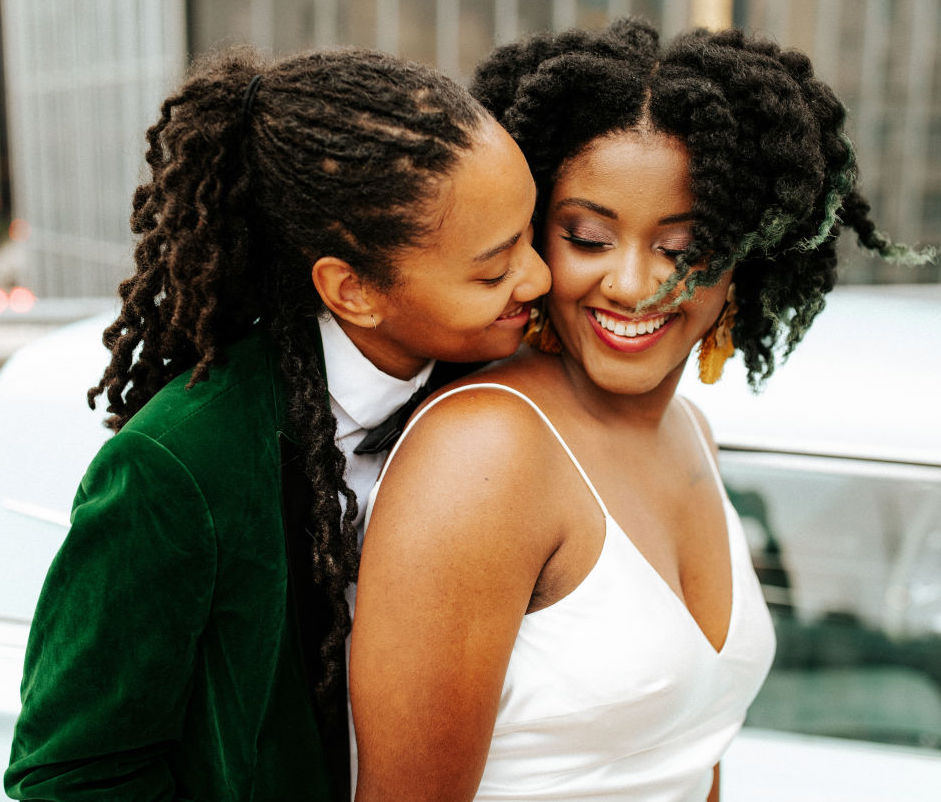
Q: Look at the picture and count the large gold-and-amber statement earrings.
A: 2